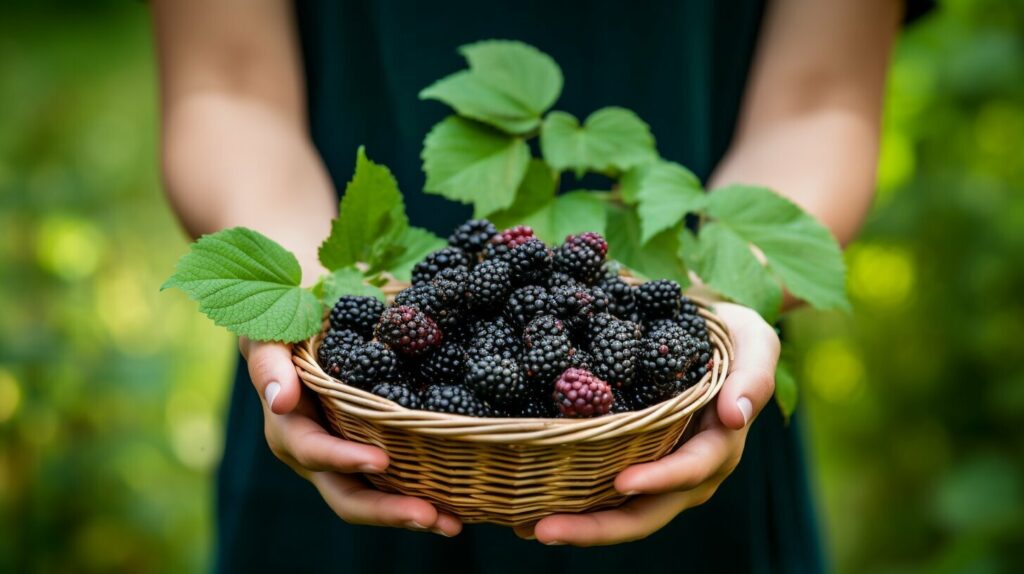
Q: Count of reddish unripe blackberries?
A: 4